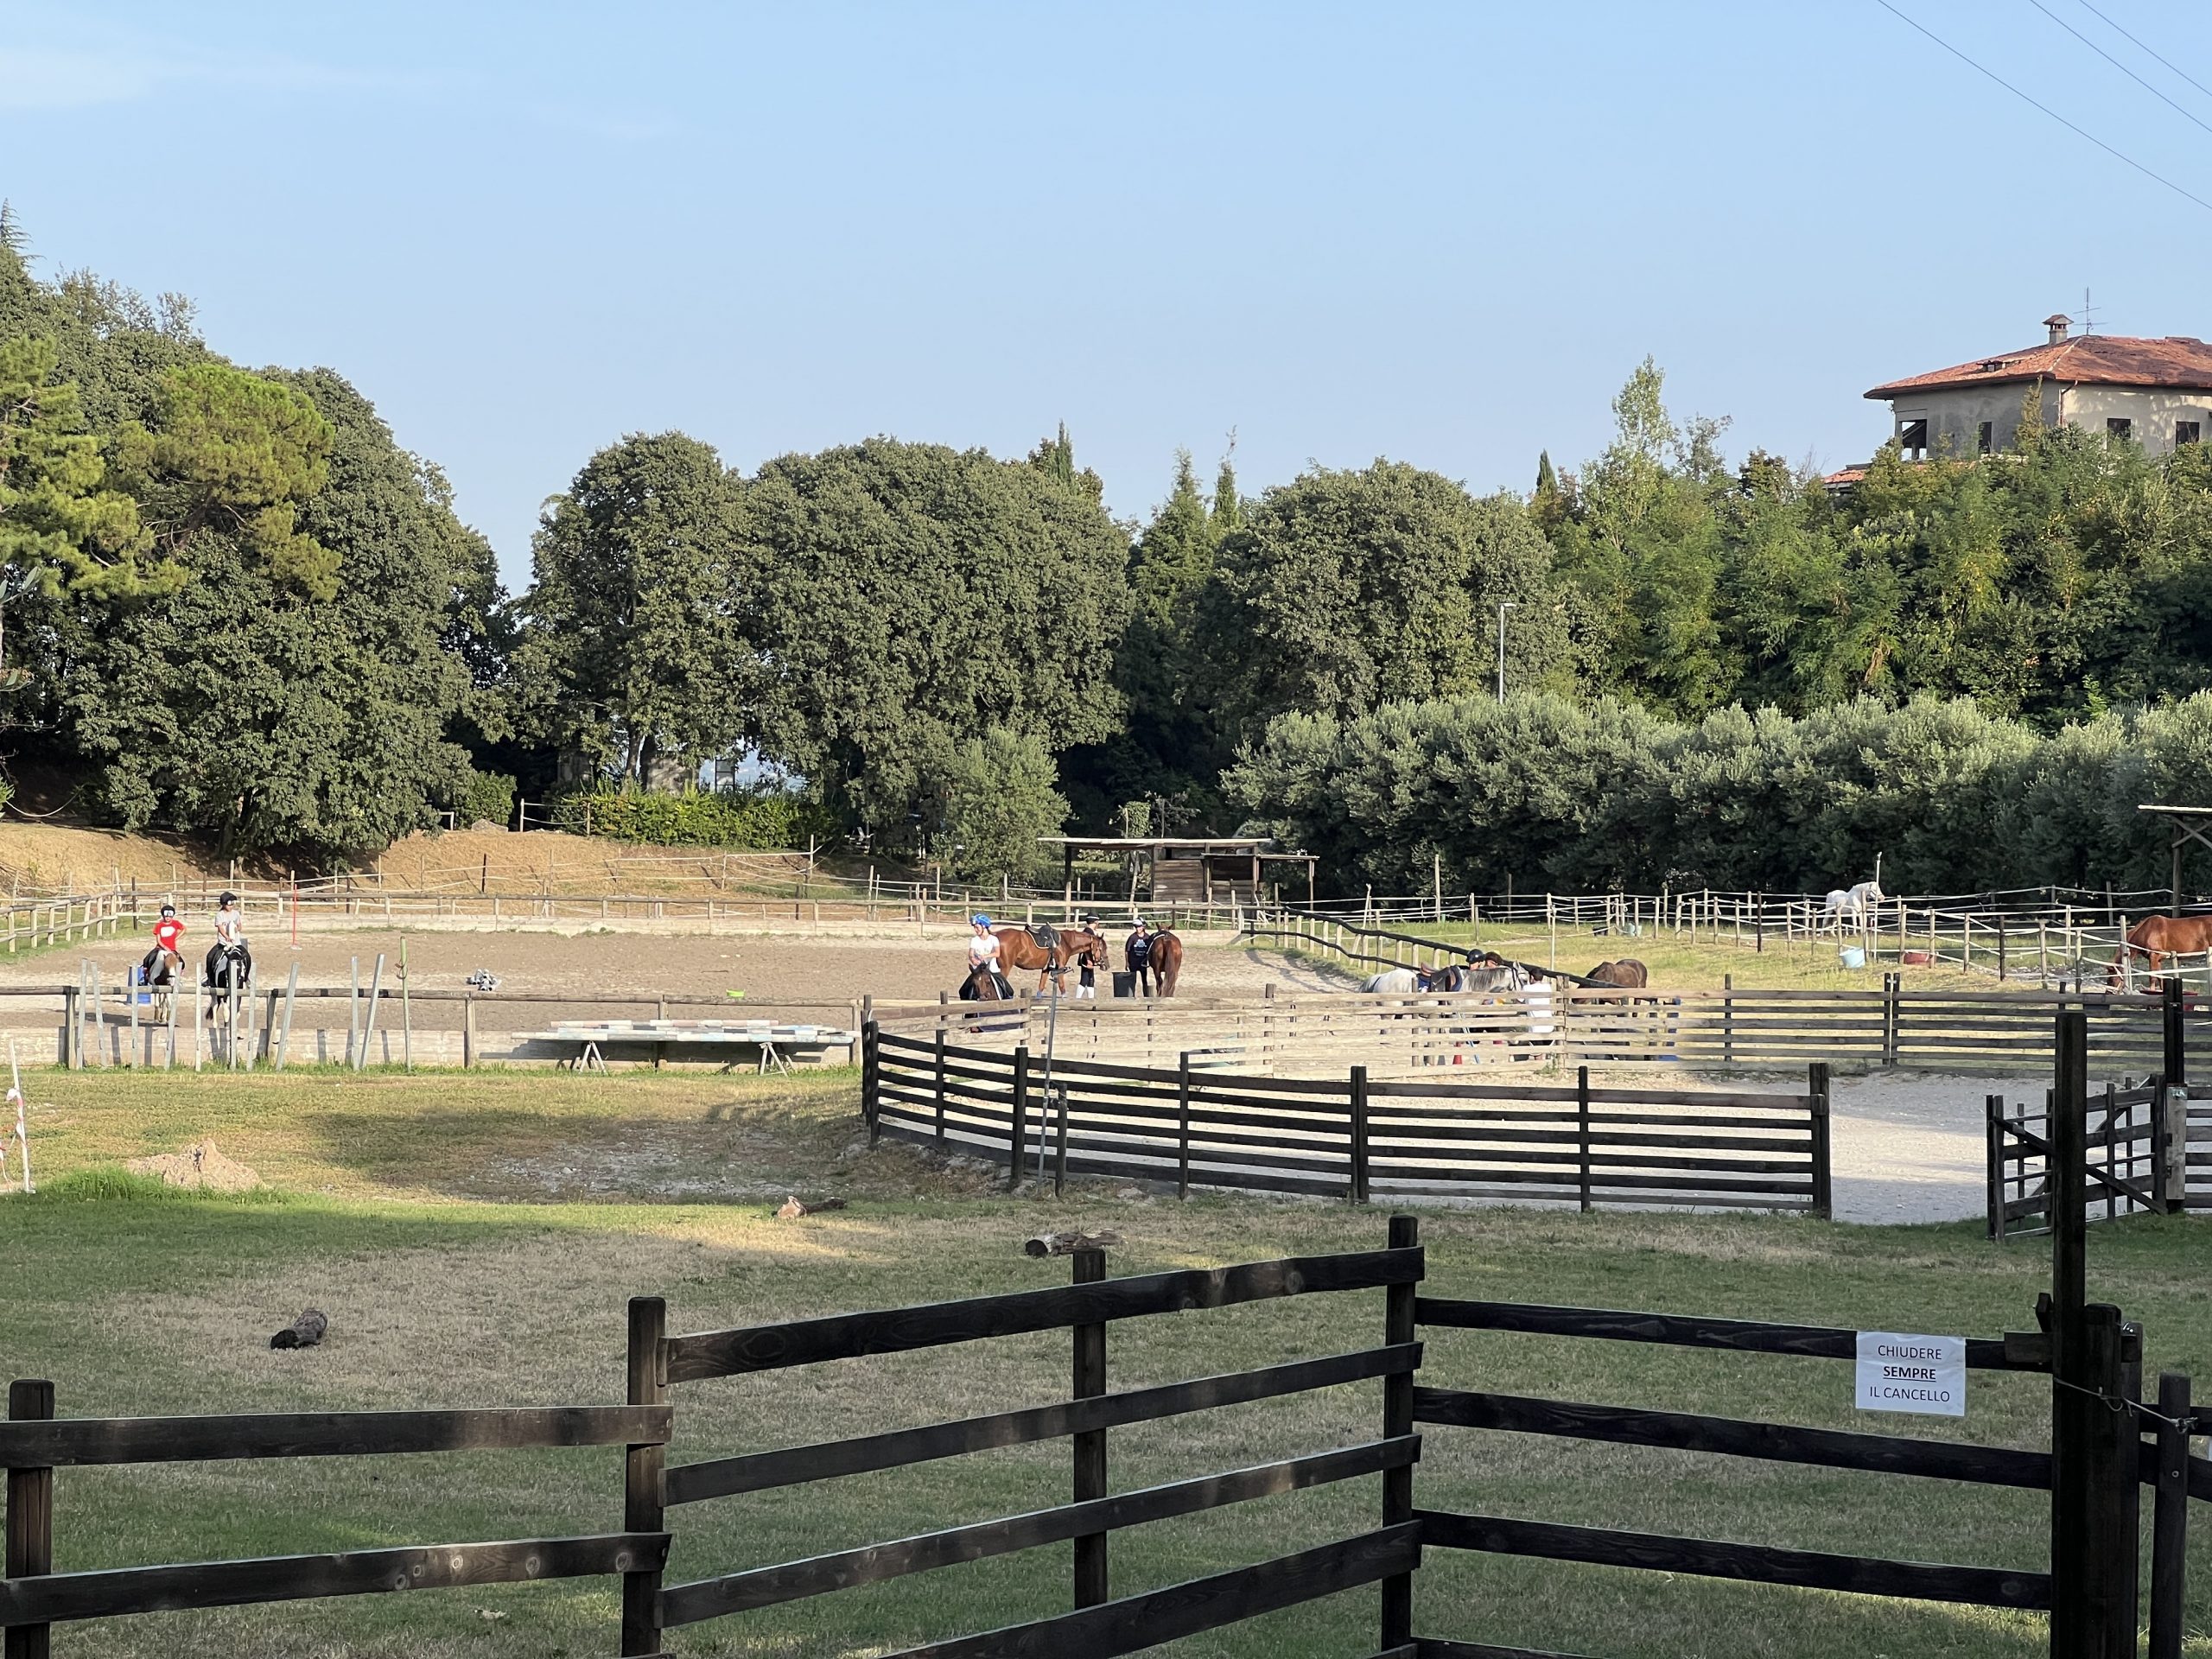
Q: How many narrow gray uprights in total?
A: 10